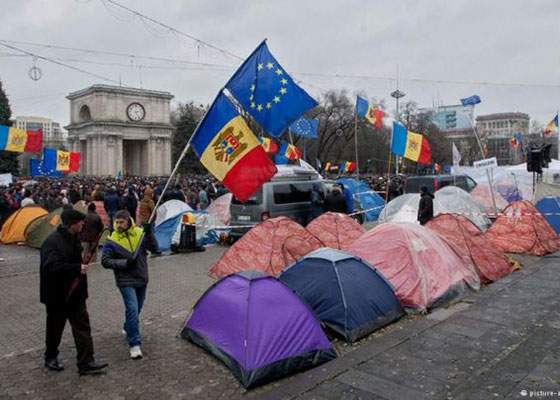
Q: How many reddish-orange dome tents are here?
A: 4